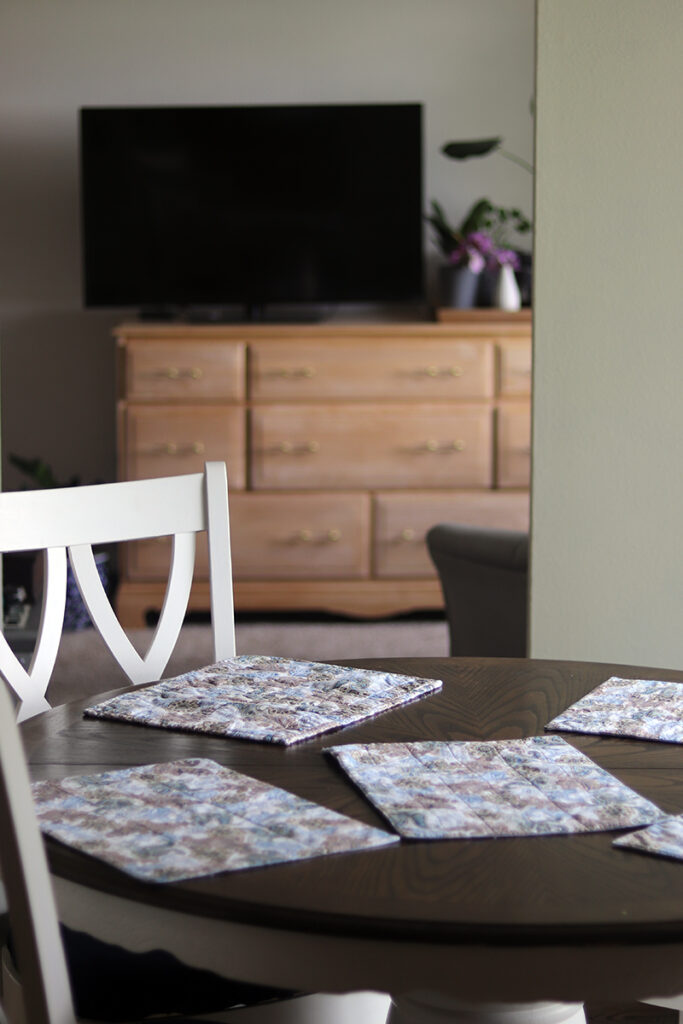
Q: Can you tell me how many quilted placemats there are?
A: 5